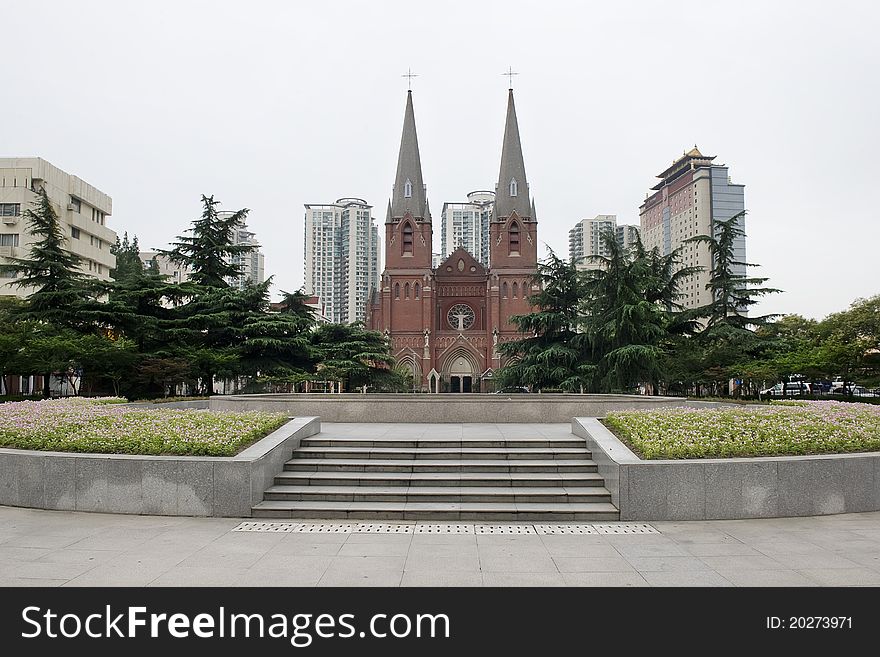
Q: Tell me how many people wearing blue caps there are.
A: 0